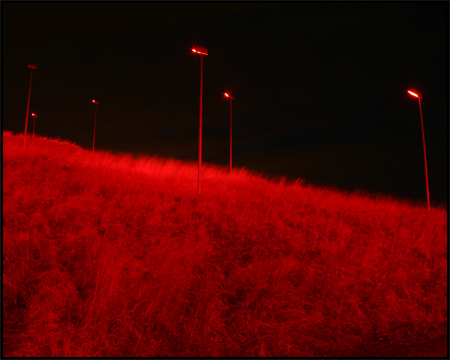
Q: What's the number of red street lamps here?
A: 6